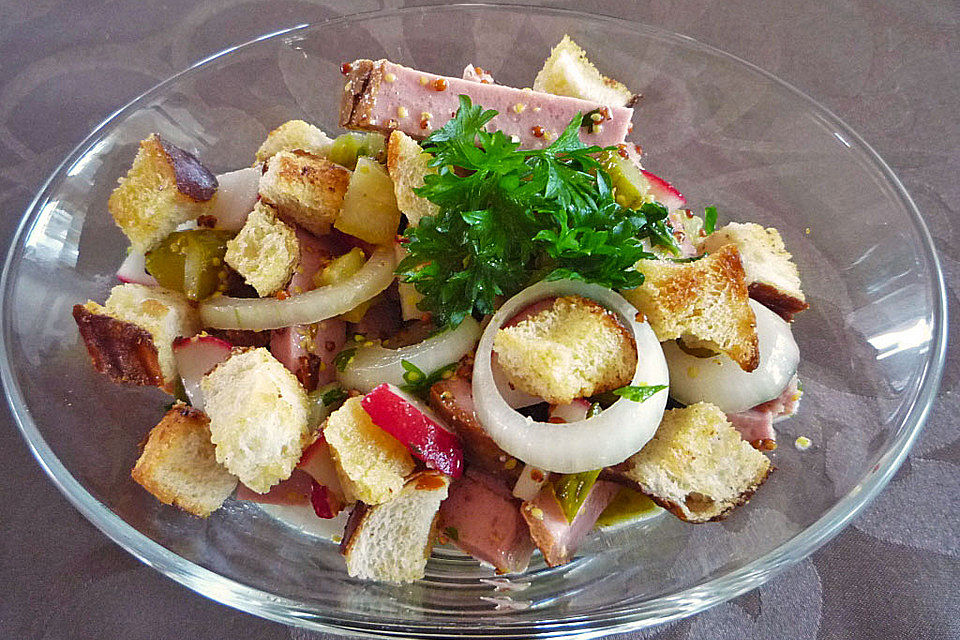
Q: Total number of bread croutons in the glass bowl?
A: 15